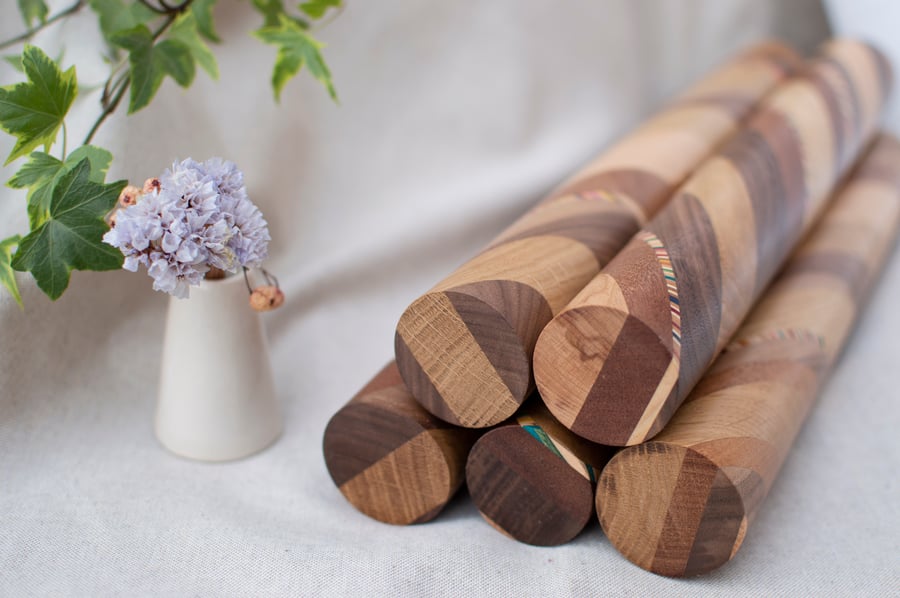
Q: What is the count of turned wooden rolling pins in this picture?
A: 5